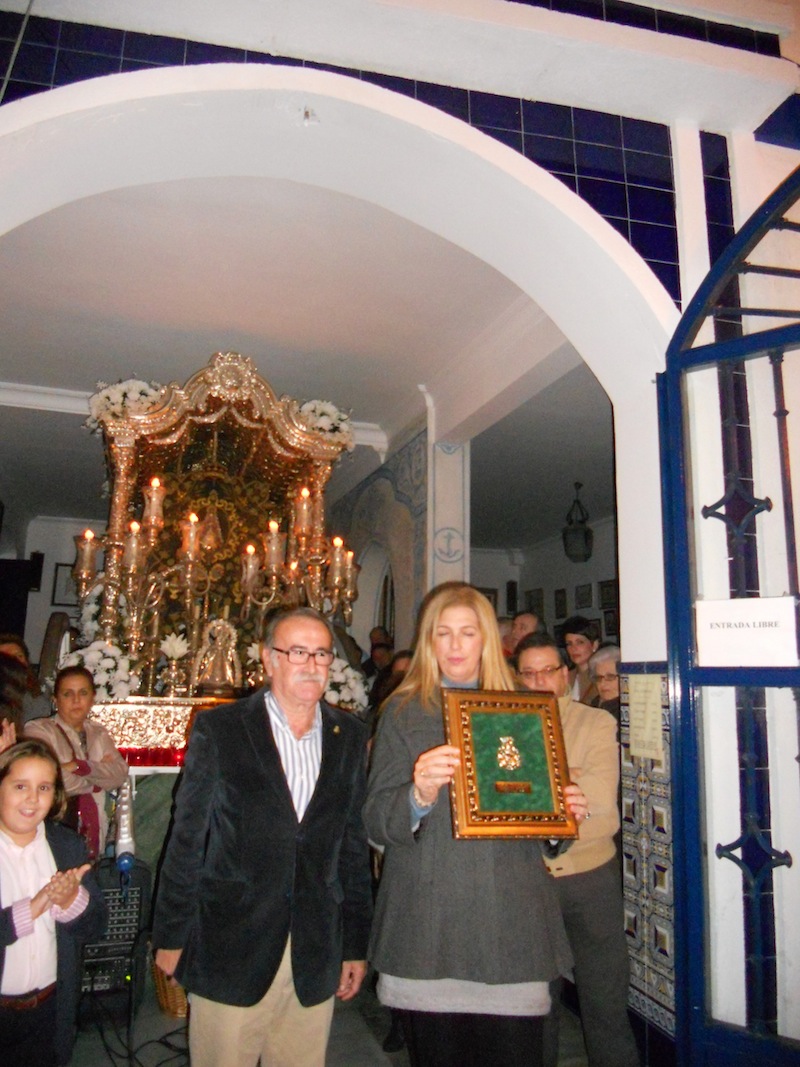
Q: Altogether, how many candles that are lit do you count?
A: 10